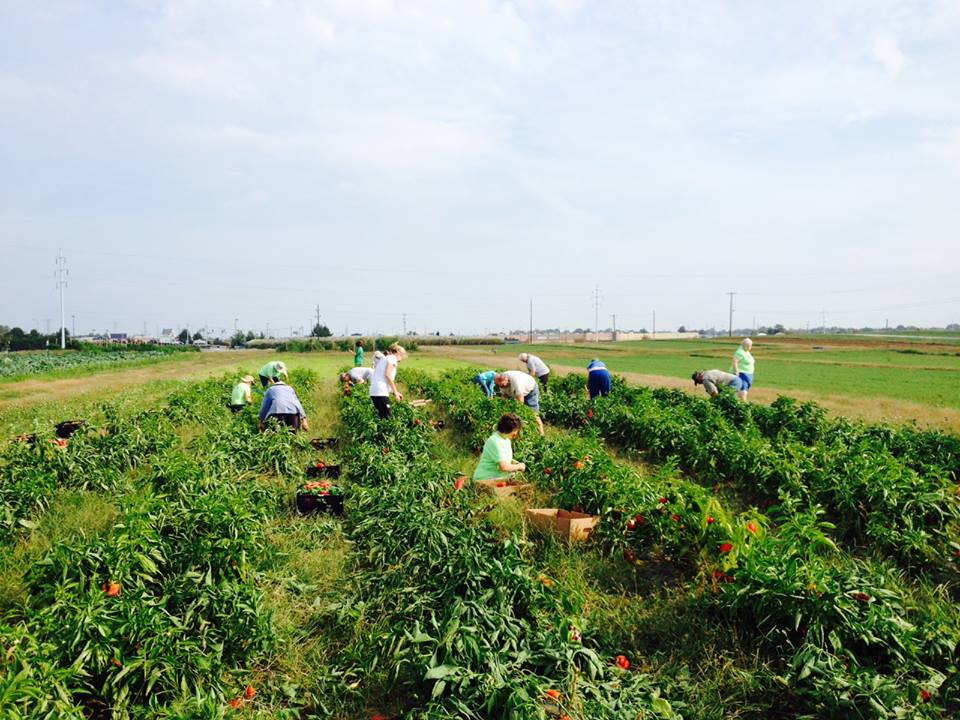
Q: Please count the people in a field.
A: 14